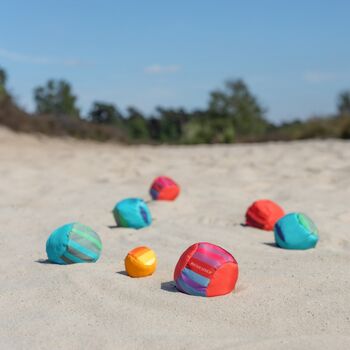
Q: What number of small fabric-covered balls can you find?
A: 7